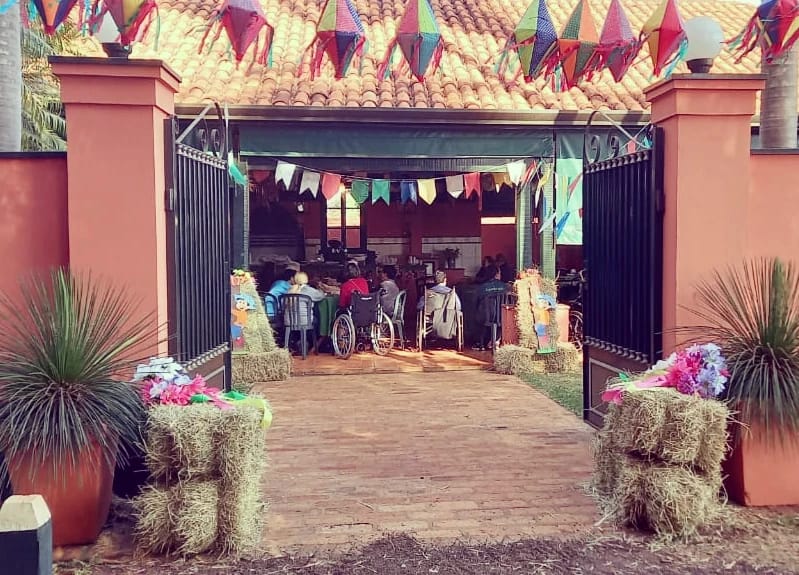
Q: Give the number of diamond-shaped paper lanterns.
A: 10